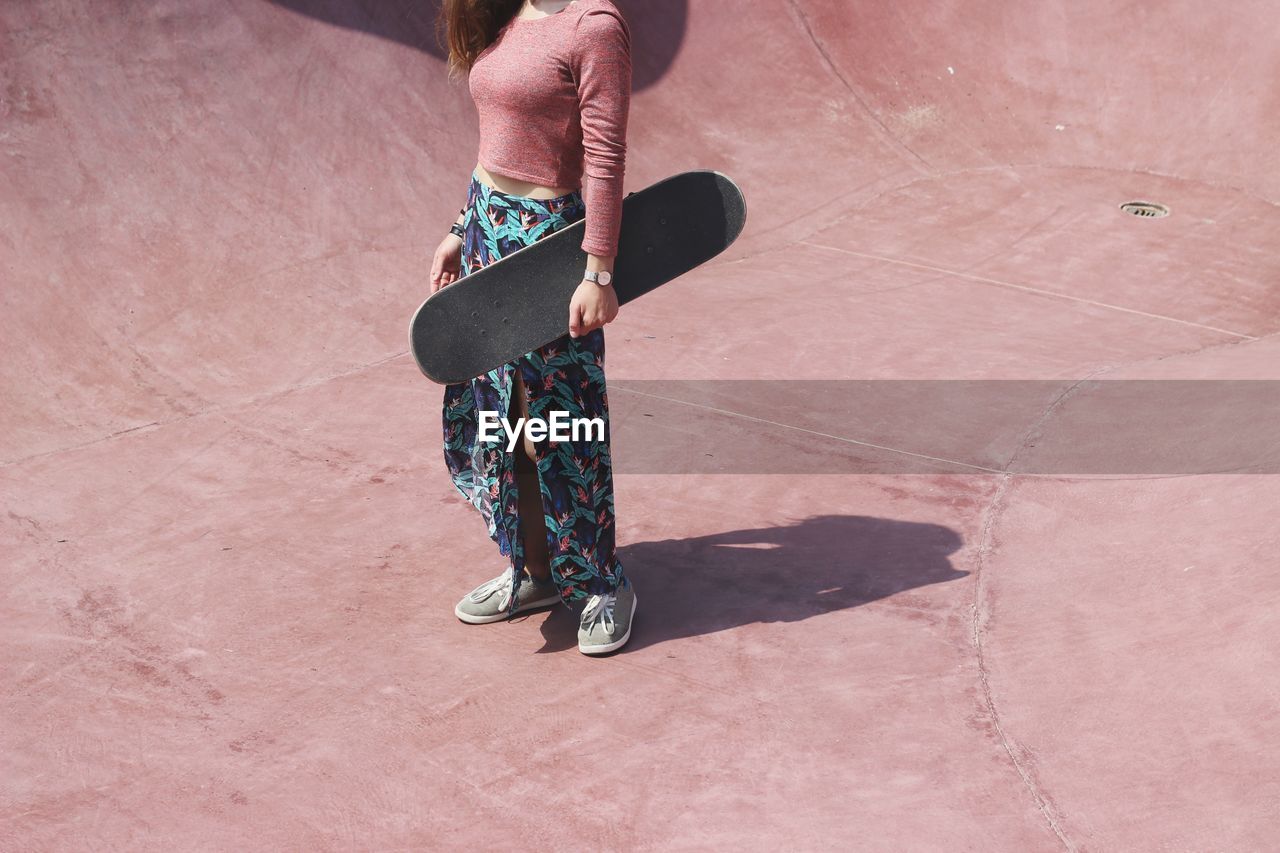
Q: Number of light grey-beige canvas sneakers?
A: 2